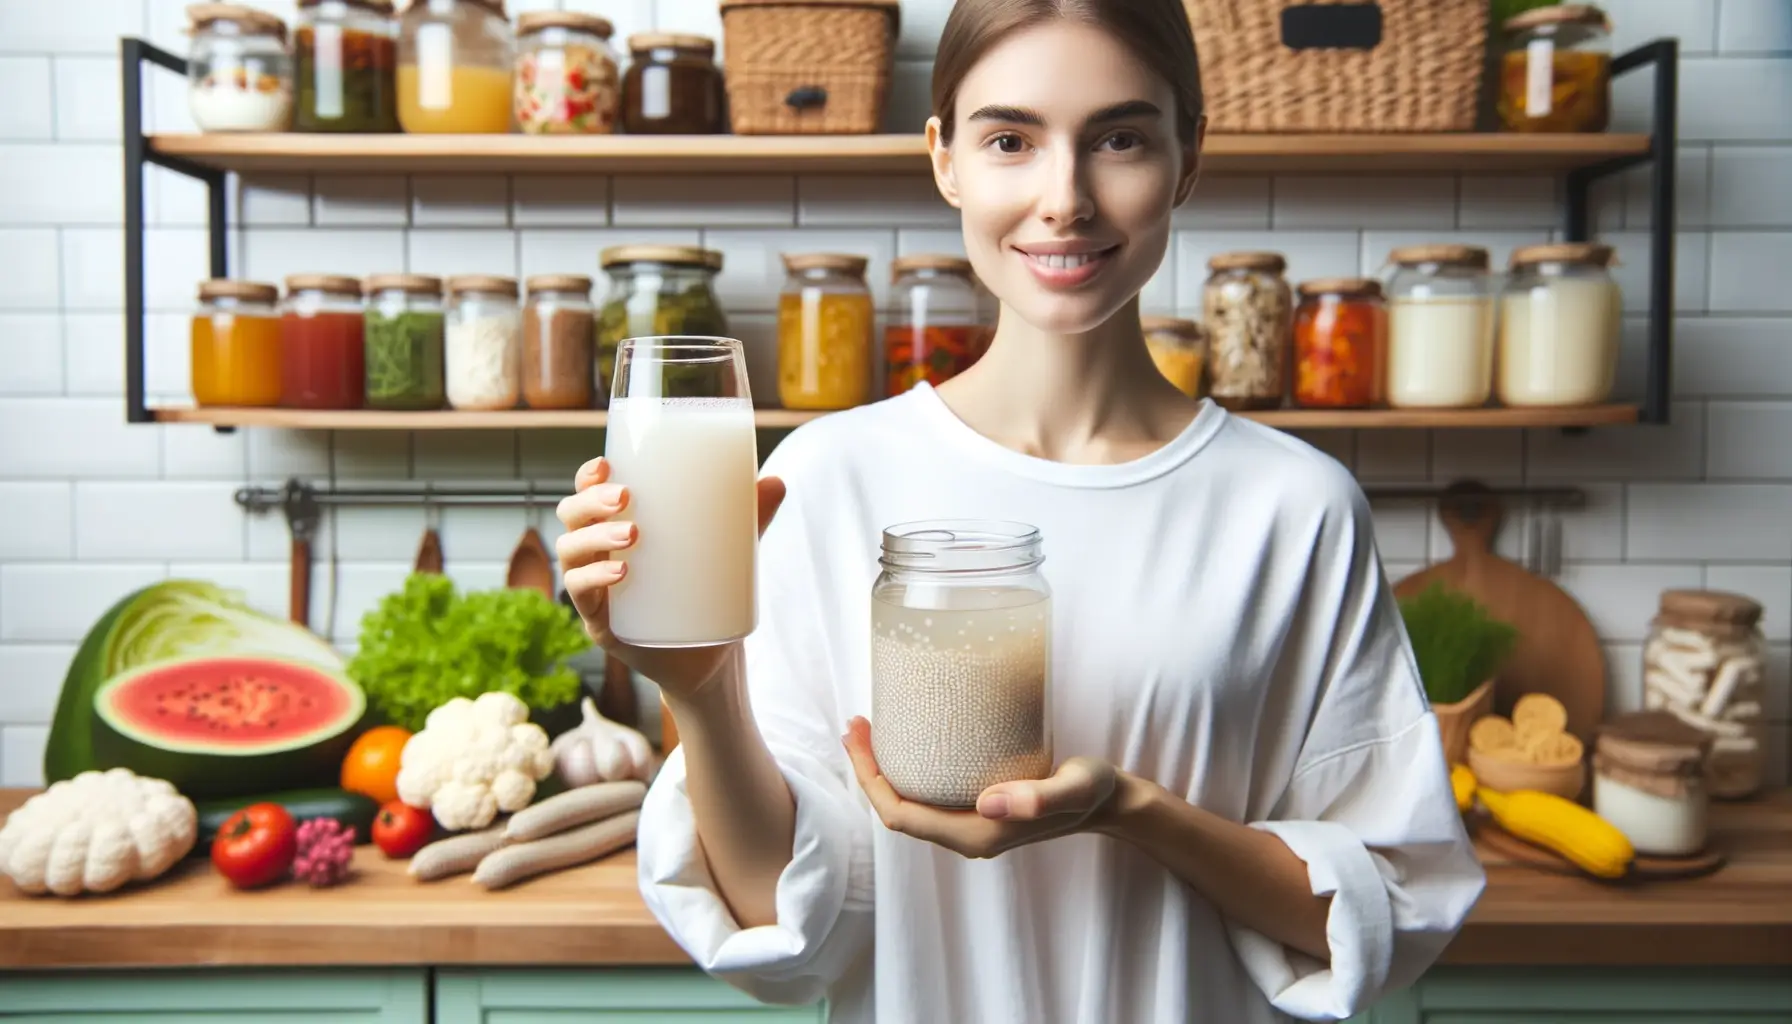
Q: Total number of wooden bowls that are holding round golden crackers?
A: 1